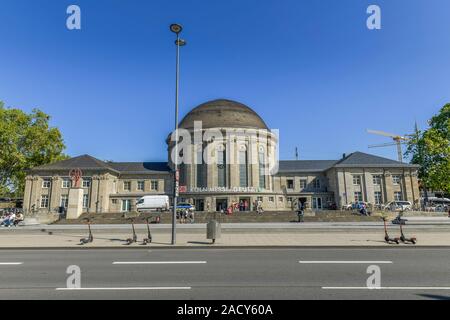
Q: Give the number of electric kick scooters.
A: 5